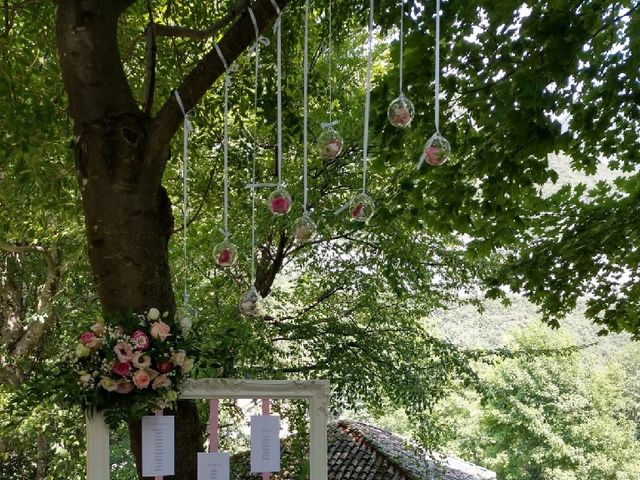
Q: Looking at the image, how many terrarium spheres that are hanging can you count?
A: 9